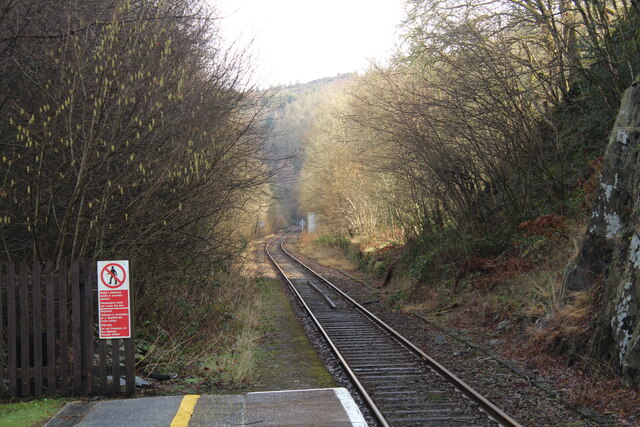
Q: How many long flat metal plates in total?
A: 1